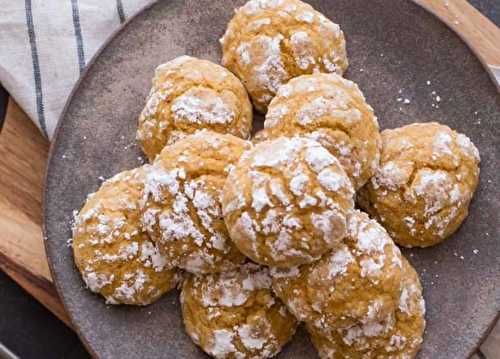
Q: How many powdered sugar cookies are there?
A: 10